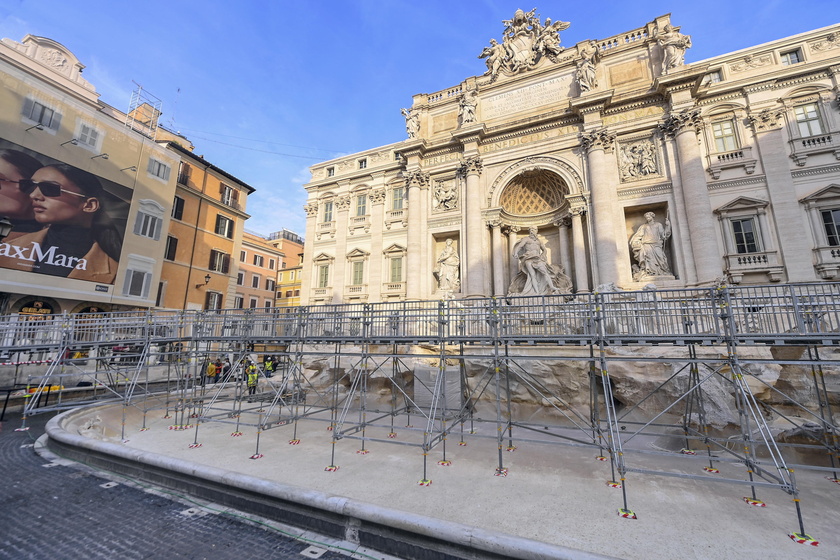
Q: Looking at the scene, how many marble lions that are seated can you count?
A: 0